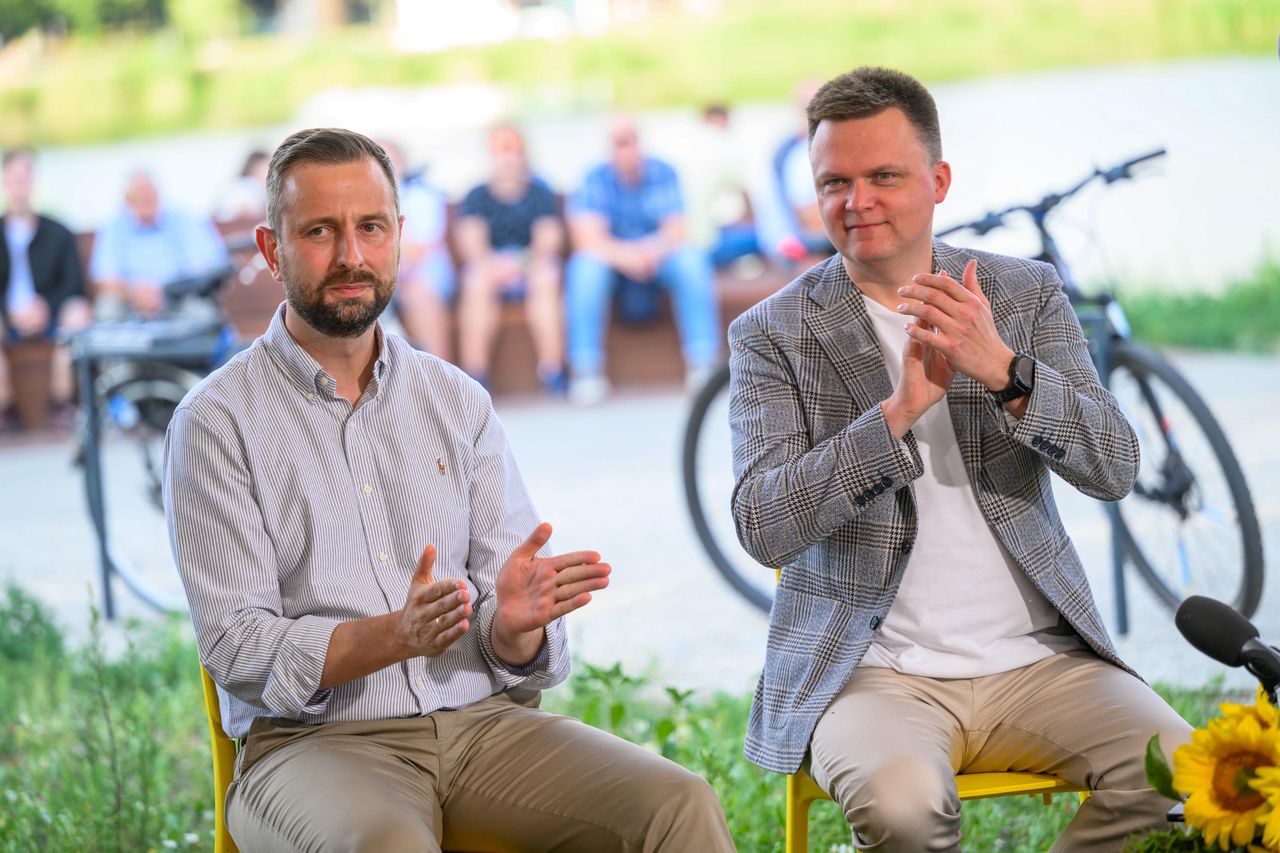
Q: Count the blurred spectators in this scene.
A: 8